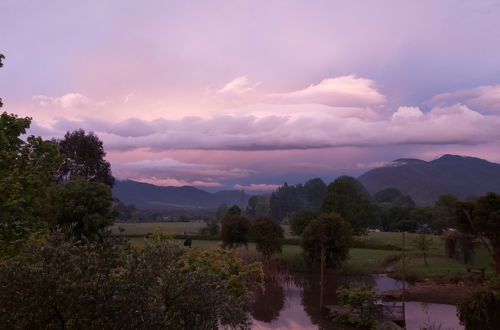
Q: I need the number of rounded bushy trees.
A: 3